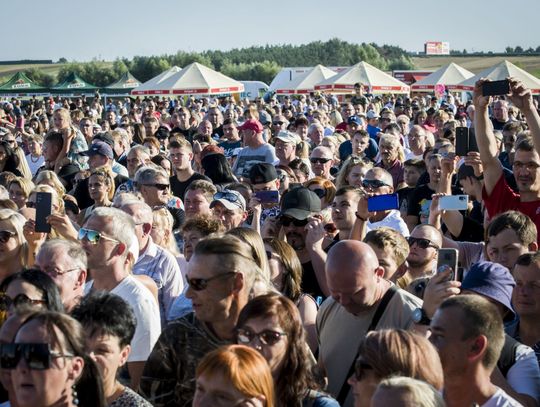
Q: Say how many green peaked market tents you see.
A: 3